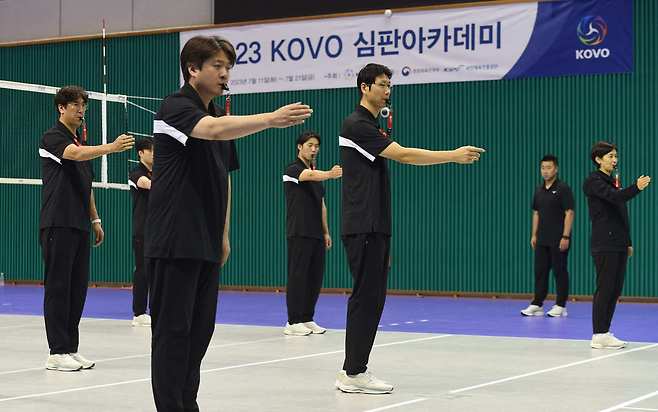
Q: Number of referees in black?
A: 7